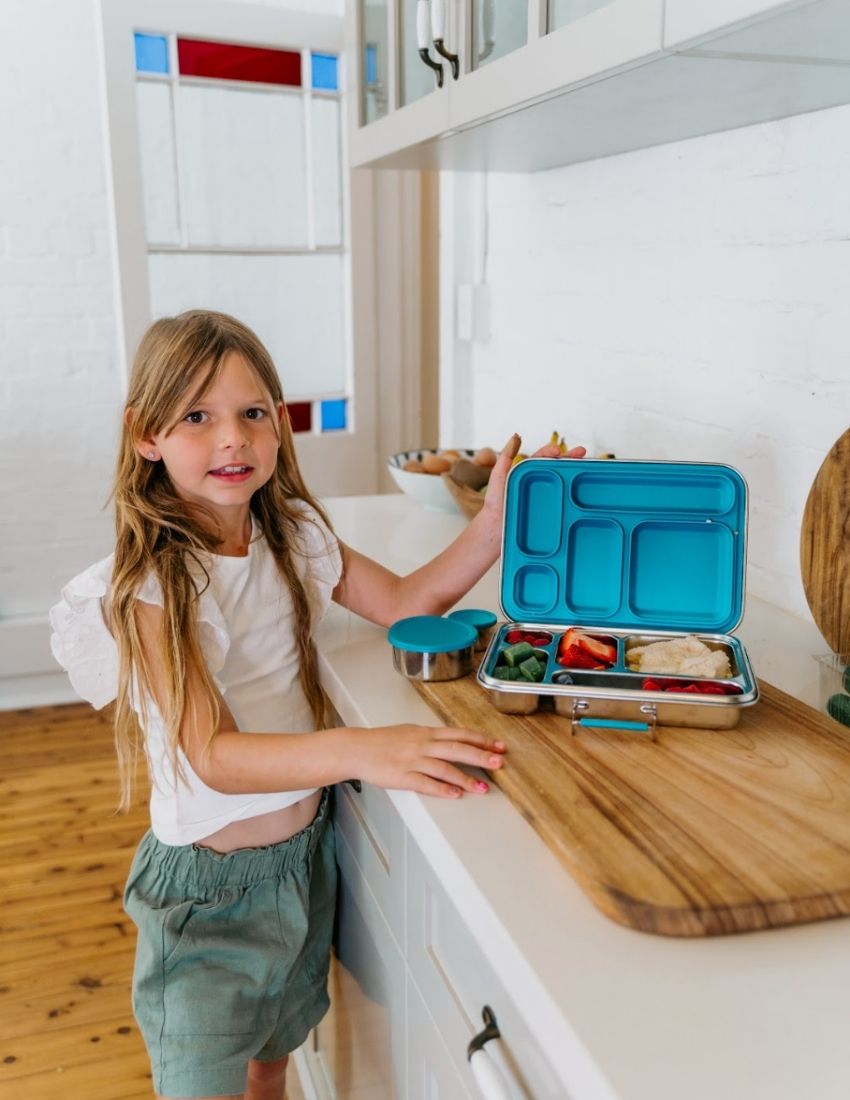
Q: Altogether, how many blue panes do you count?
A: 3